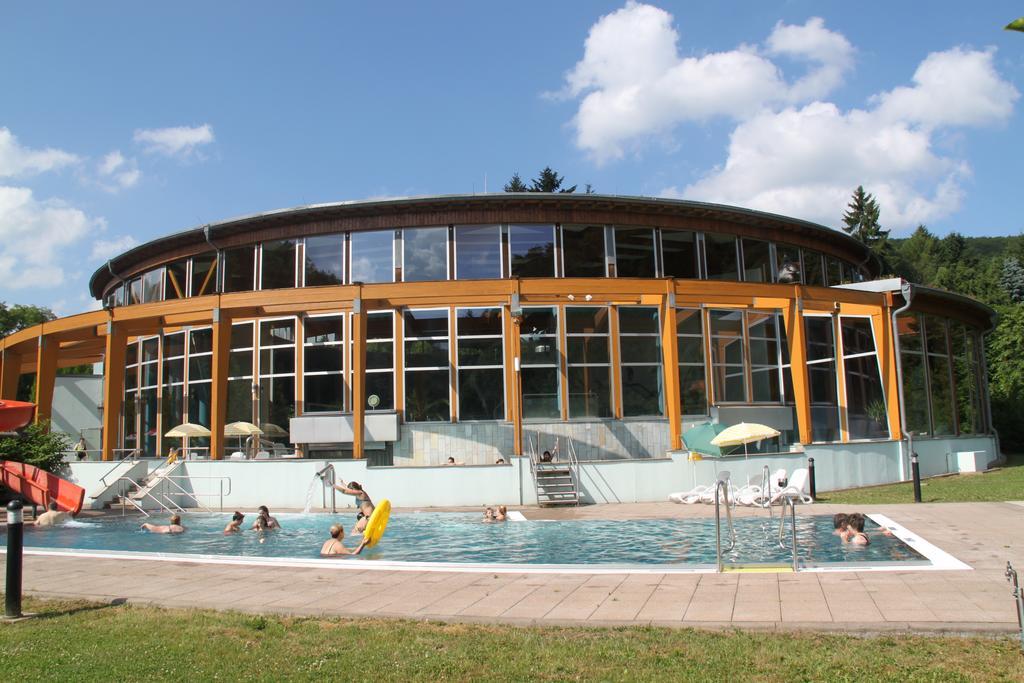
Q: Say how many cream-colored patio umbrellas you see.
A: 3